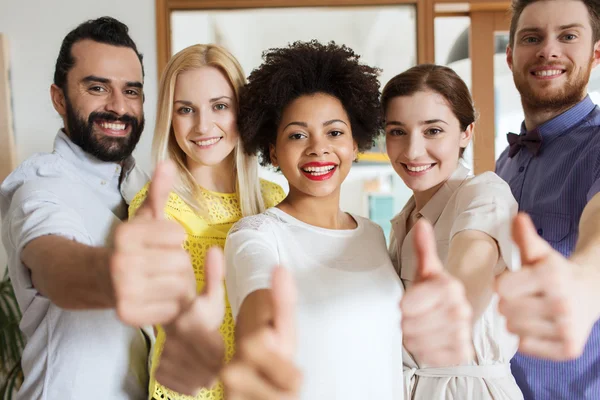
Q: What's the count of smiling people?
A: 5